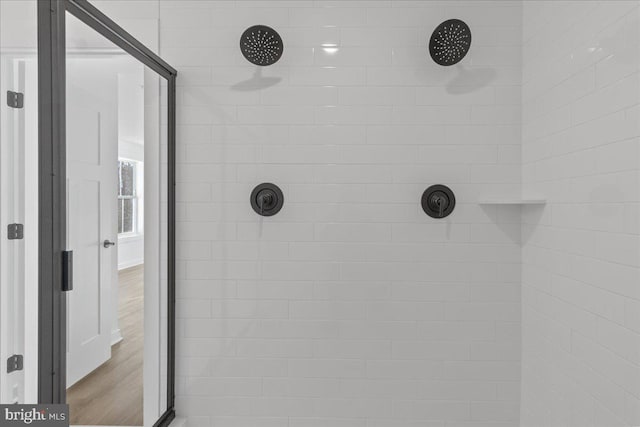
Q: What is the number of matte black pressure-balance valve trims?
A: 2